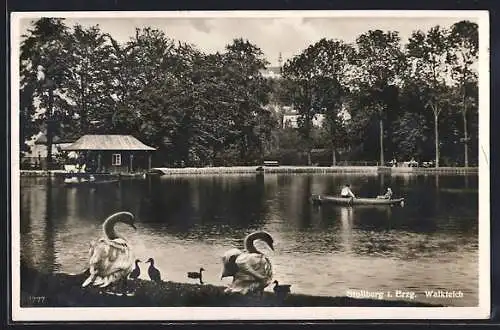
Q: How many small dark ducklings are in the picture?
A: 4